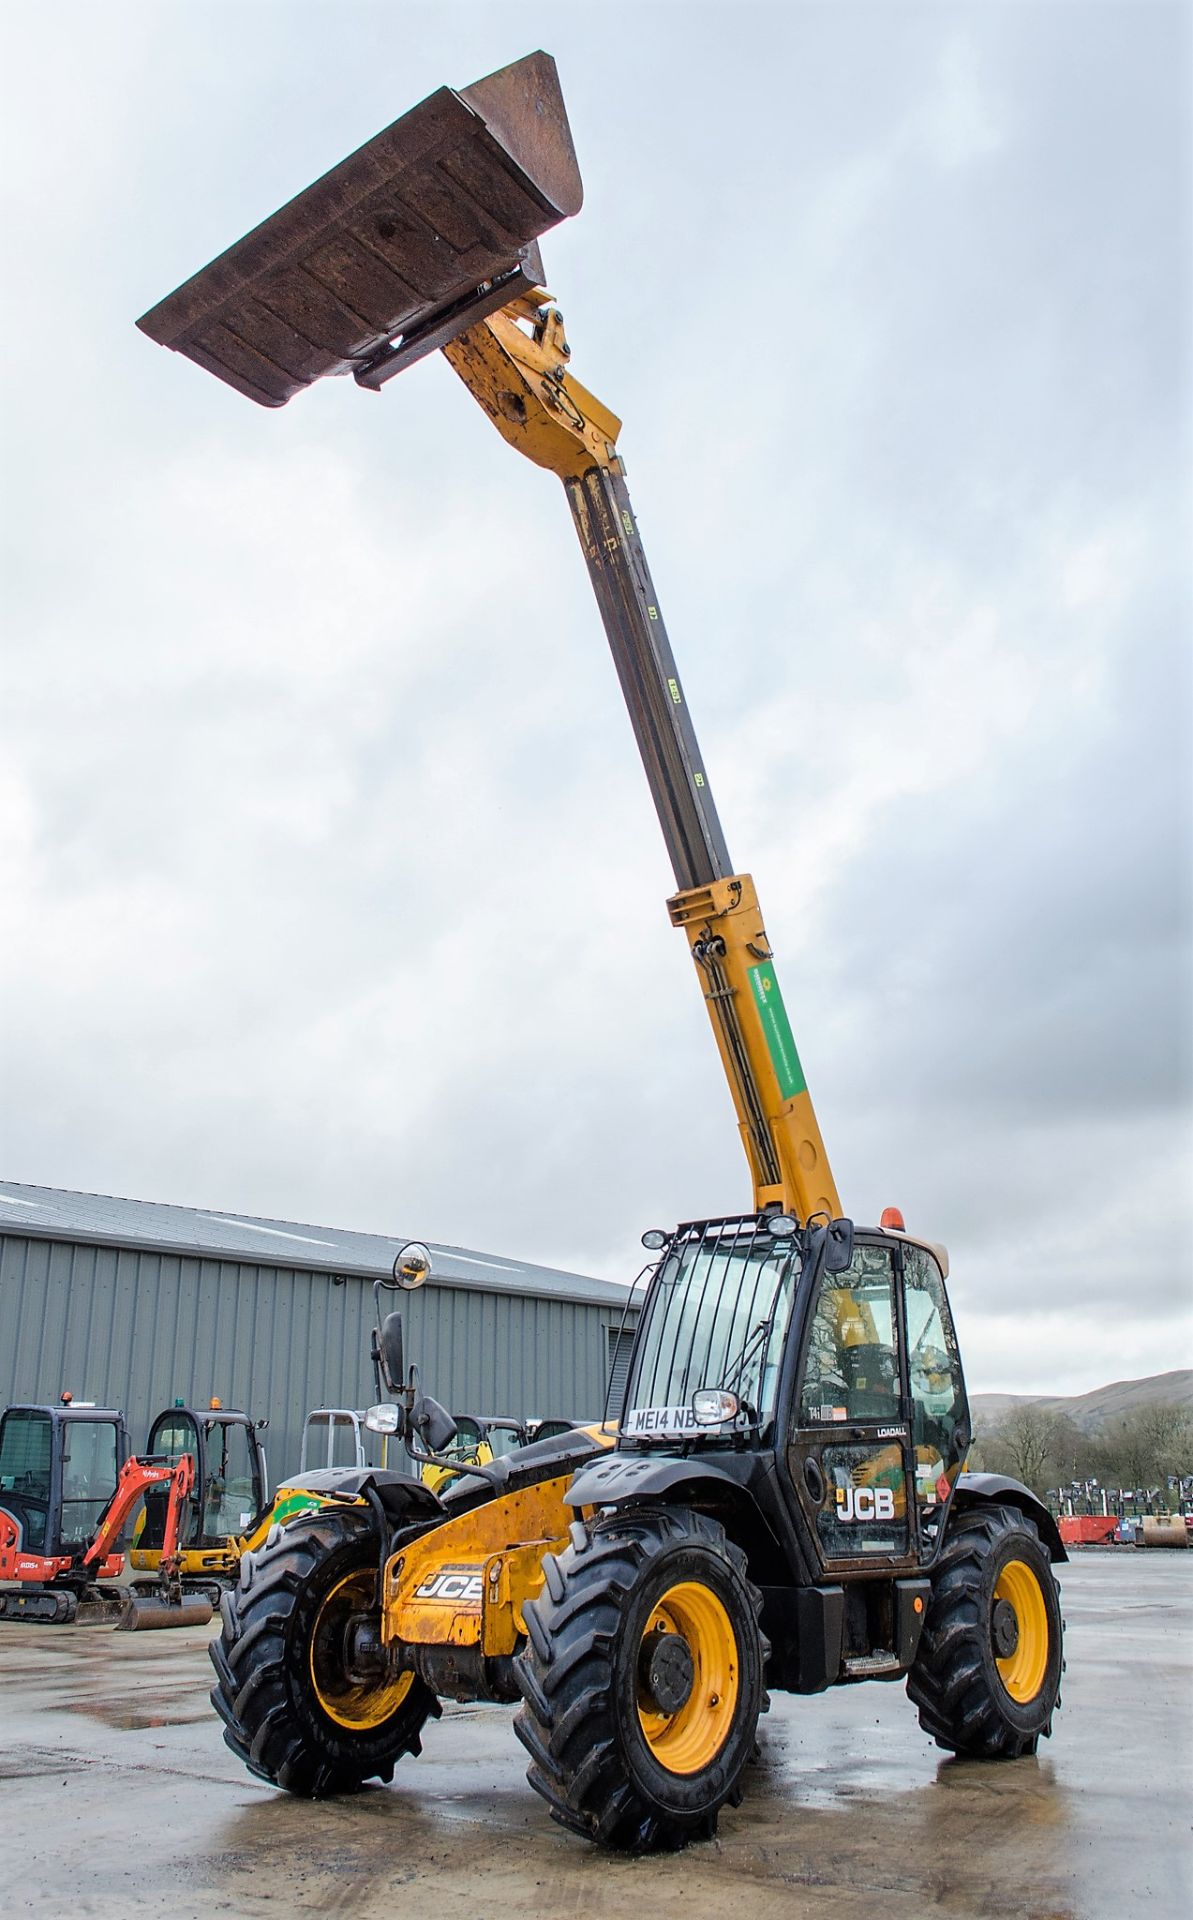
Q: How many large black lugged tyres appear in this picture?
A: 3